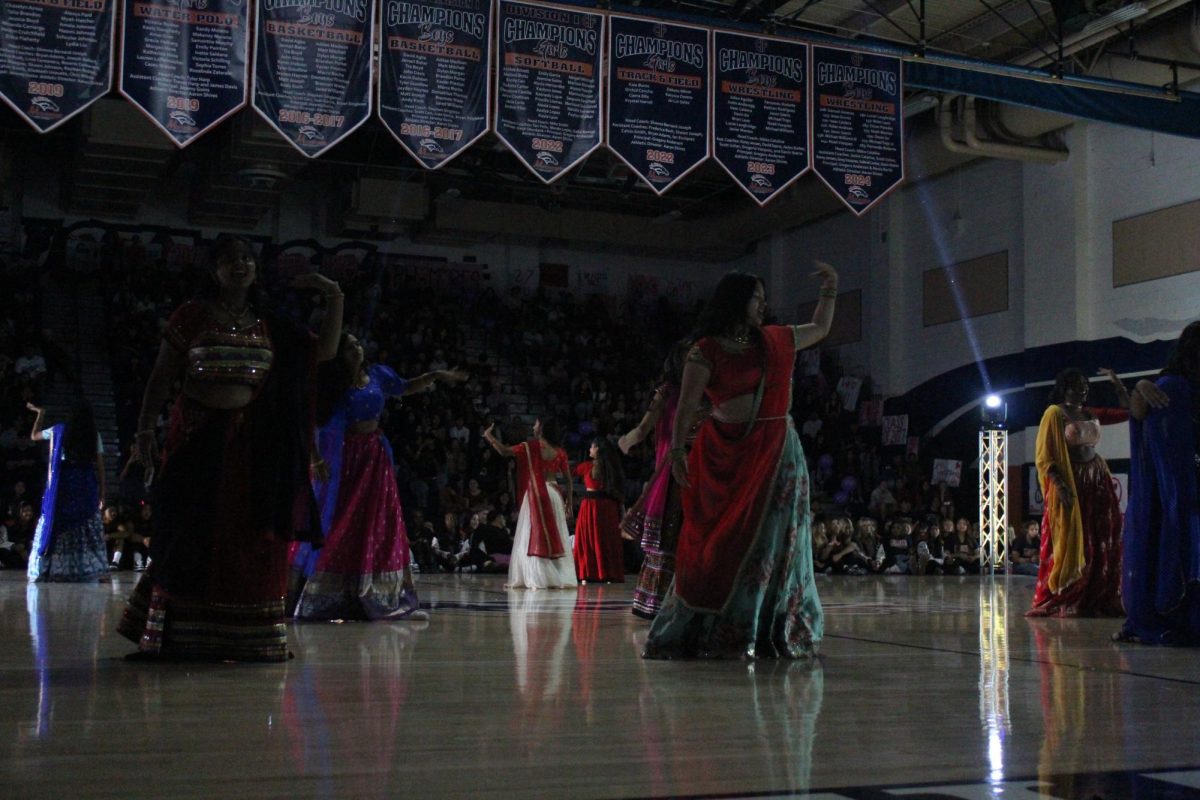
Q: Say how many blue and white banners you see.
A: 8